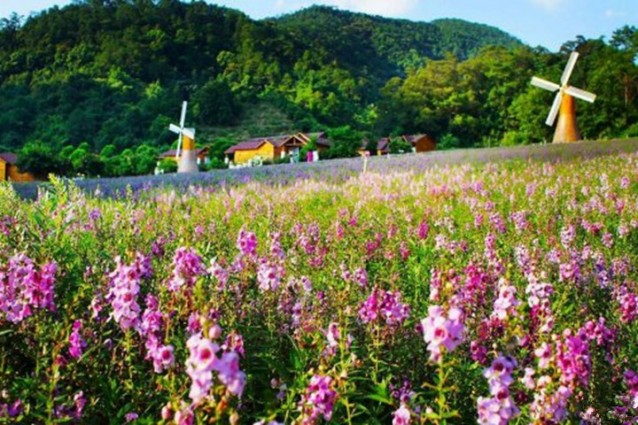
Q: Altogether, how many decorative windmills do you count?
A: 2